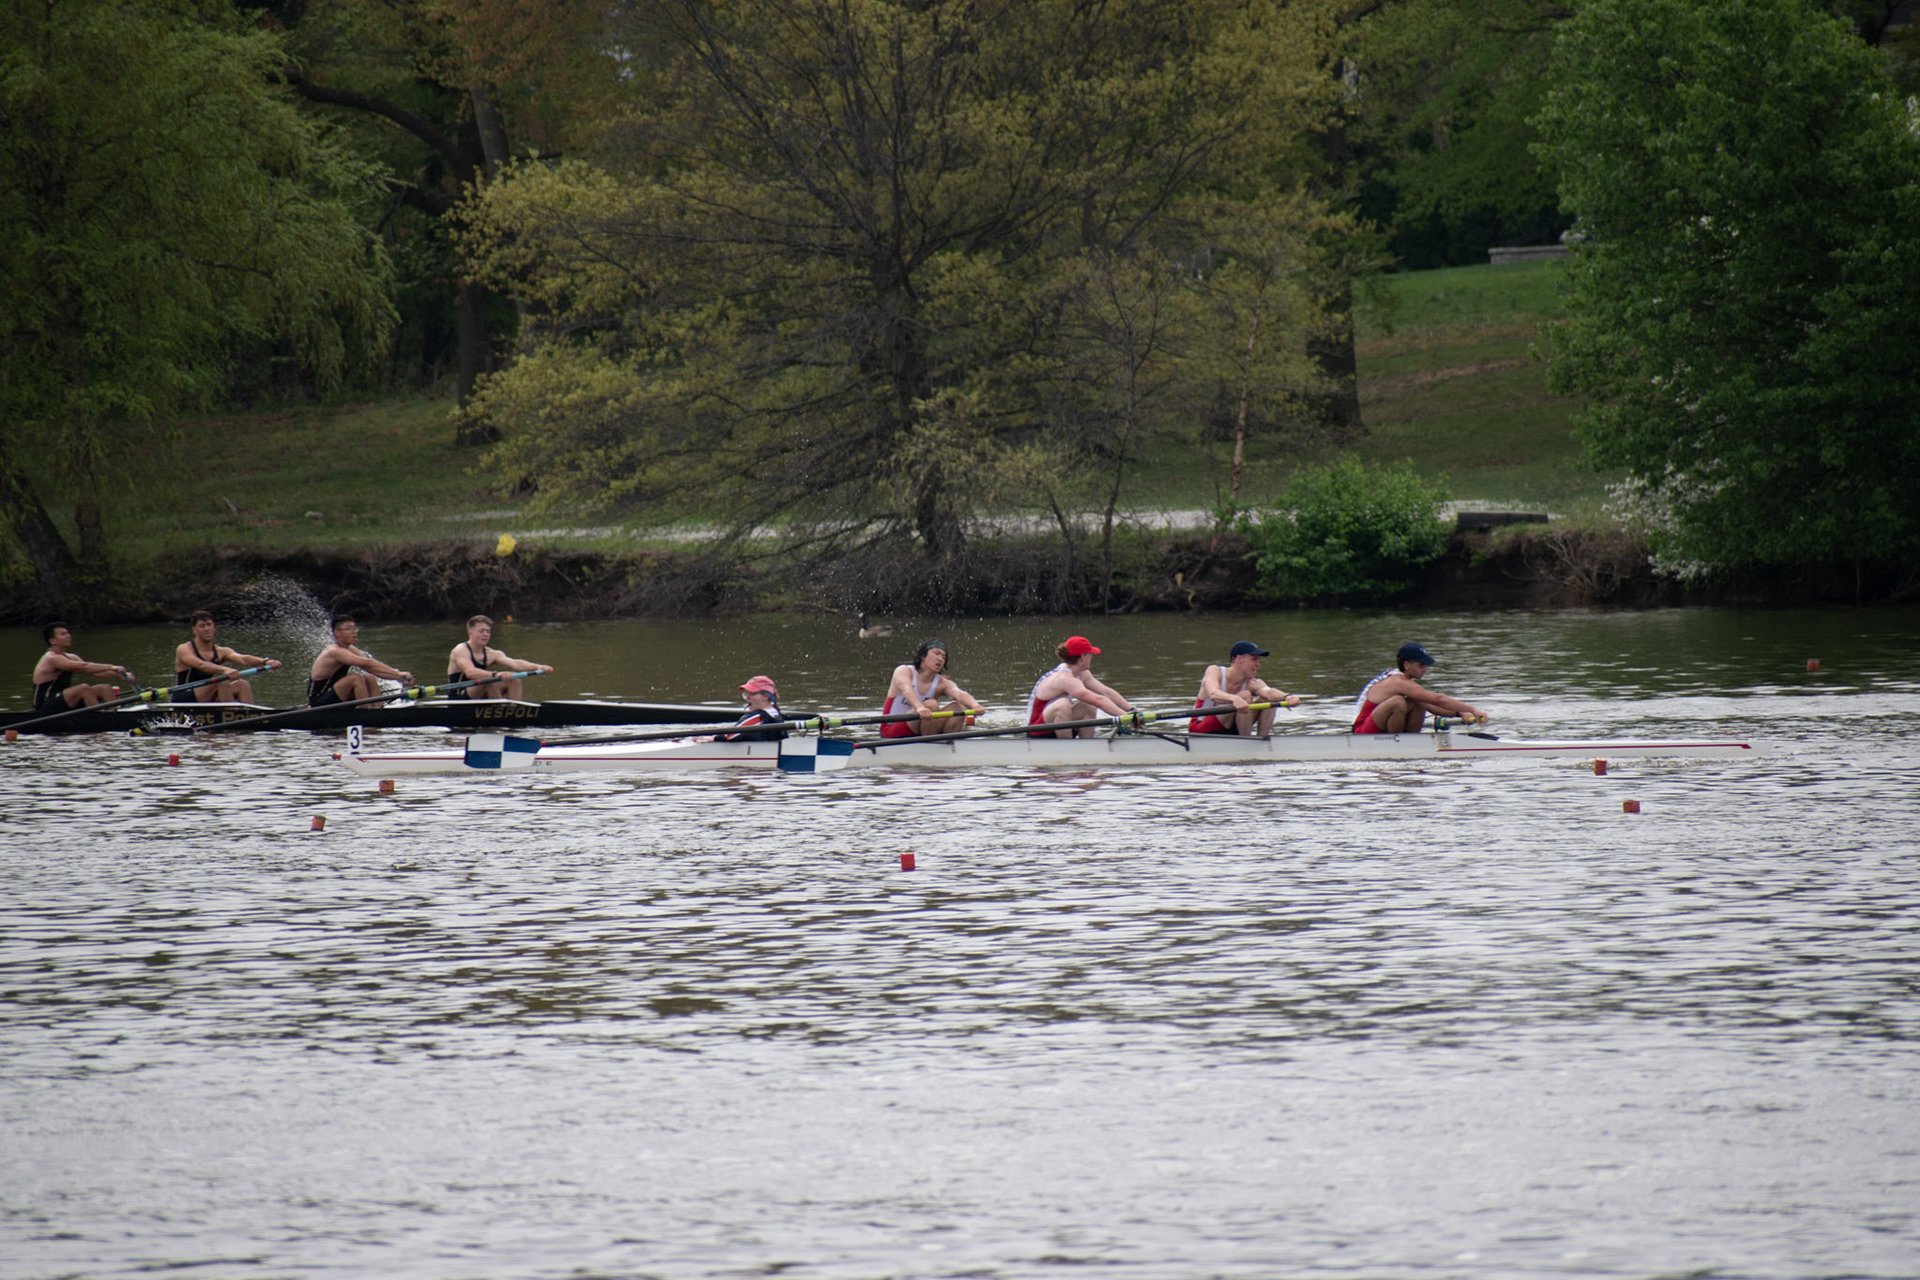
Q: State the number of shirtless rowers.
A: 0